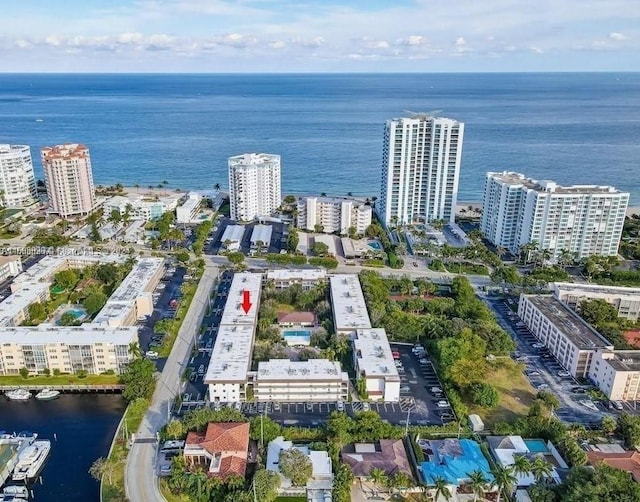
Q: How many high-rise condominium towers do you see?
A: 5